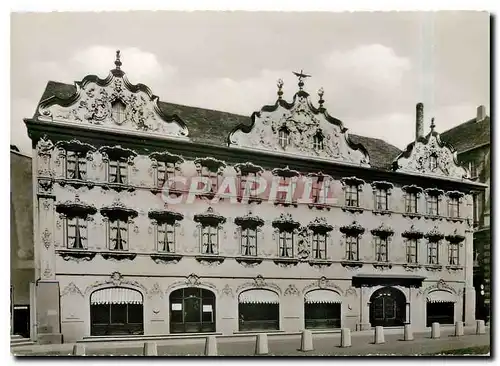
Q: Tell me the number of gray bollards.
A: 11